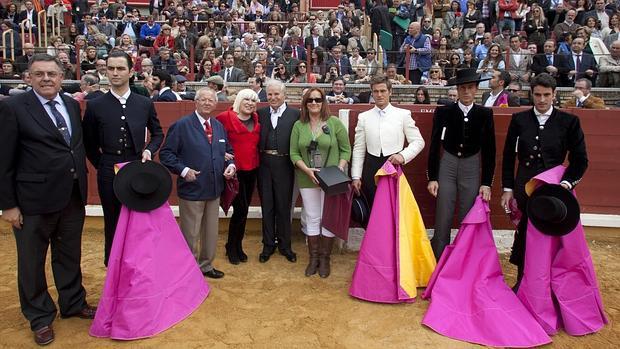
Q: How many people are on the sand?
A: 9